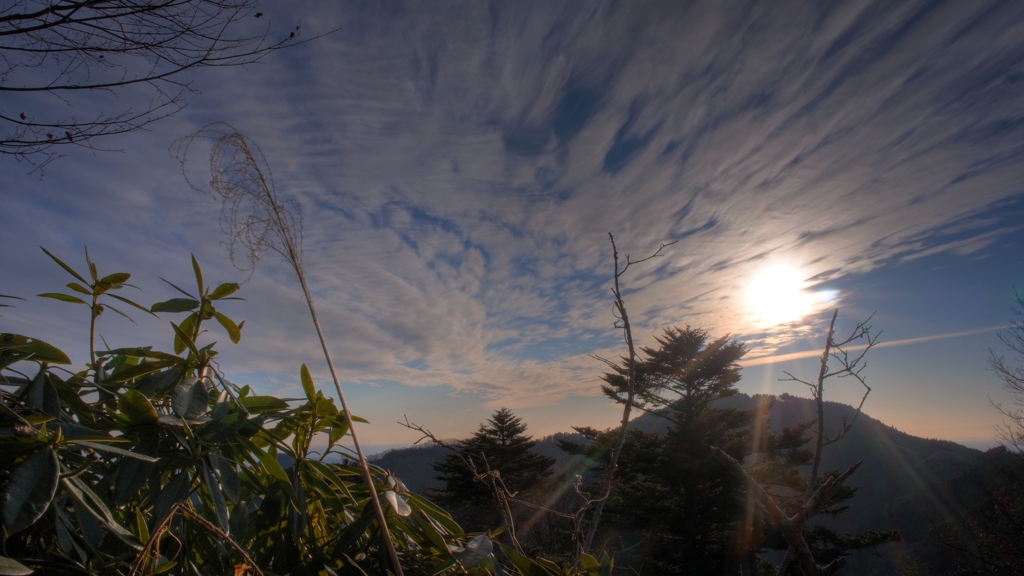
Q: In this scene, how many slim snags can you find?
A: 2